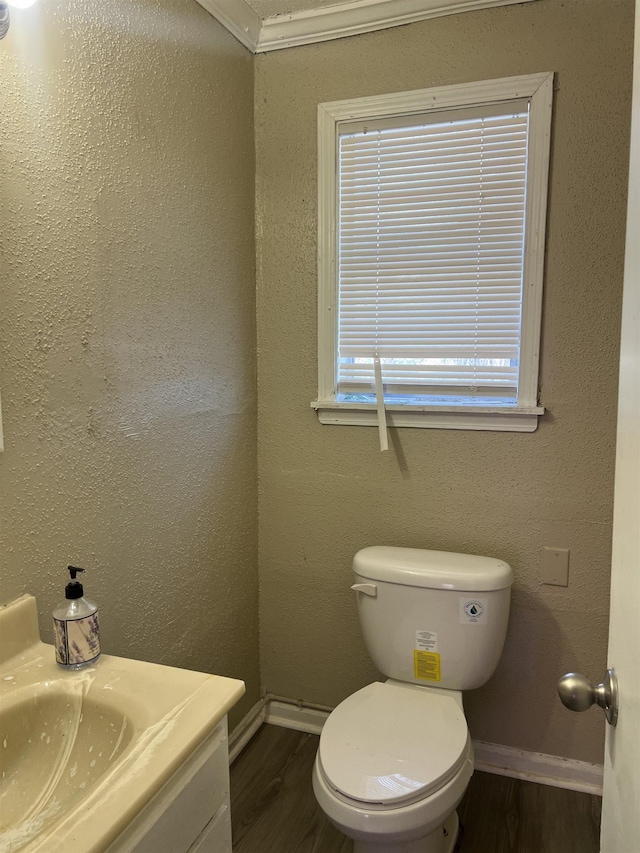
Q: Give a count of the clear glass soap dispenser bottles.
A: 1